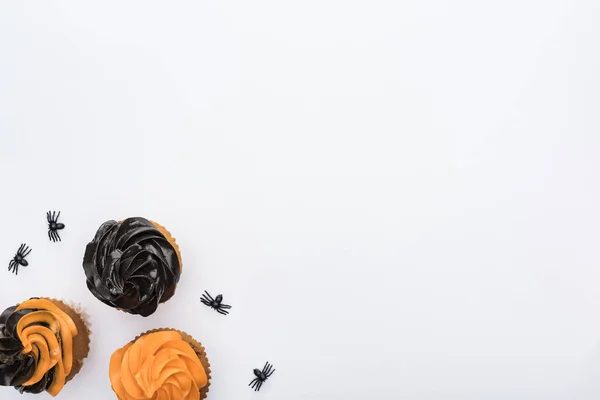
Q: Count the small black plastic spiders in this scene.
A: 4